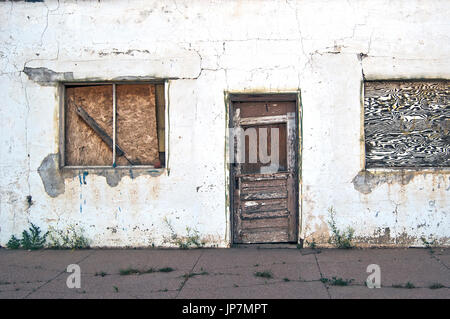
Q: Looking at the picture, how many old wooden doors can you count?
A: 1